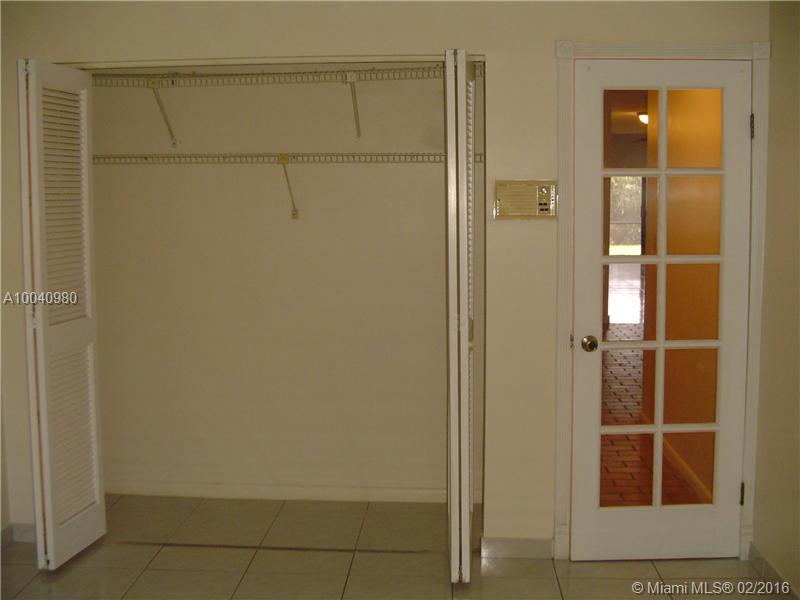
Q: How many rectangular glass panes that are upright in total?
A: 10